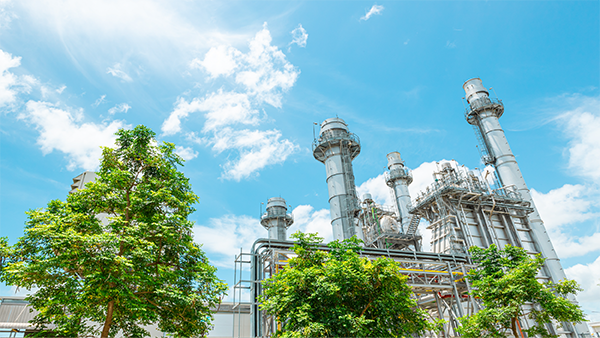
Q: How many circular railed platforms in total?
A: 4